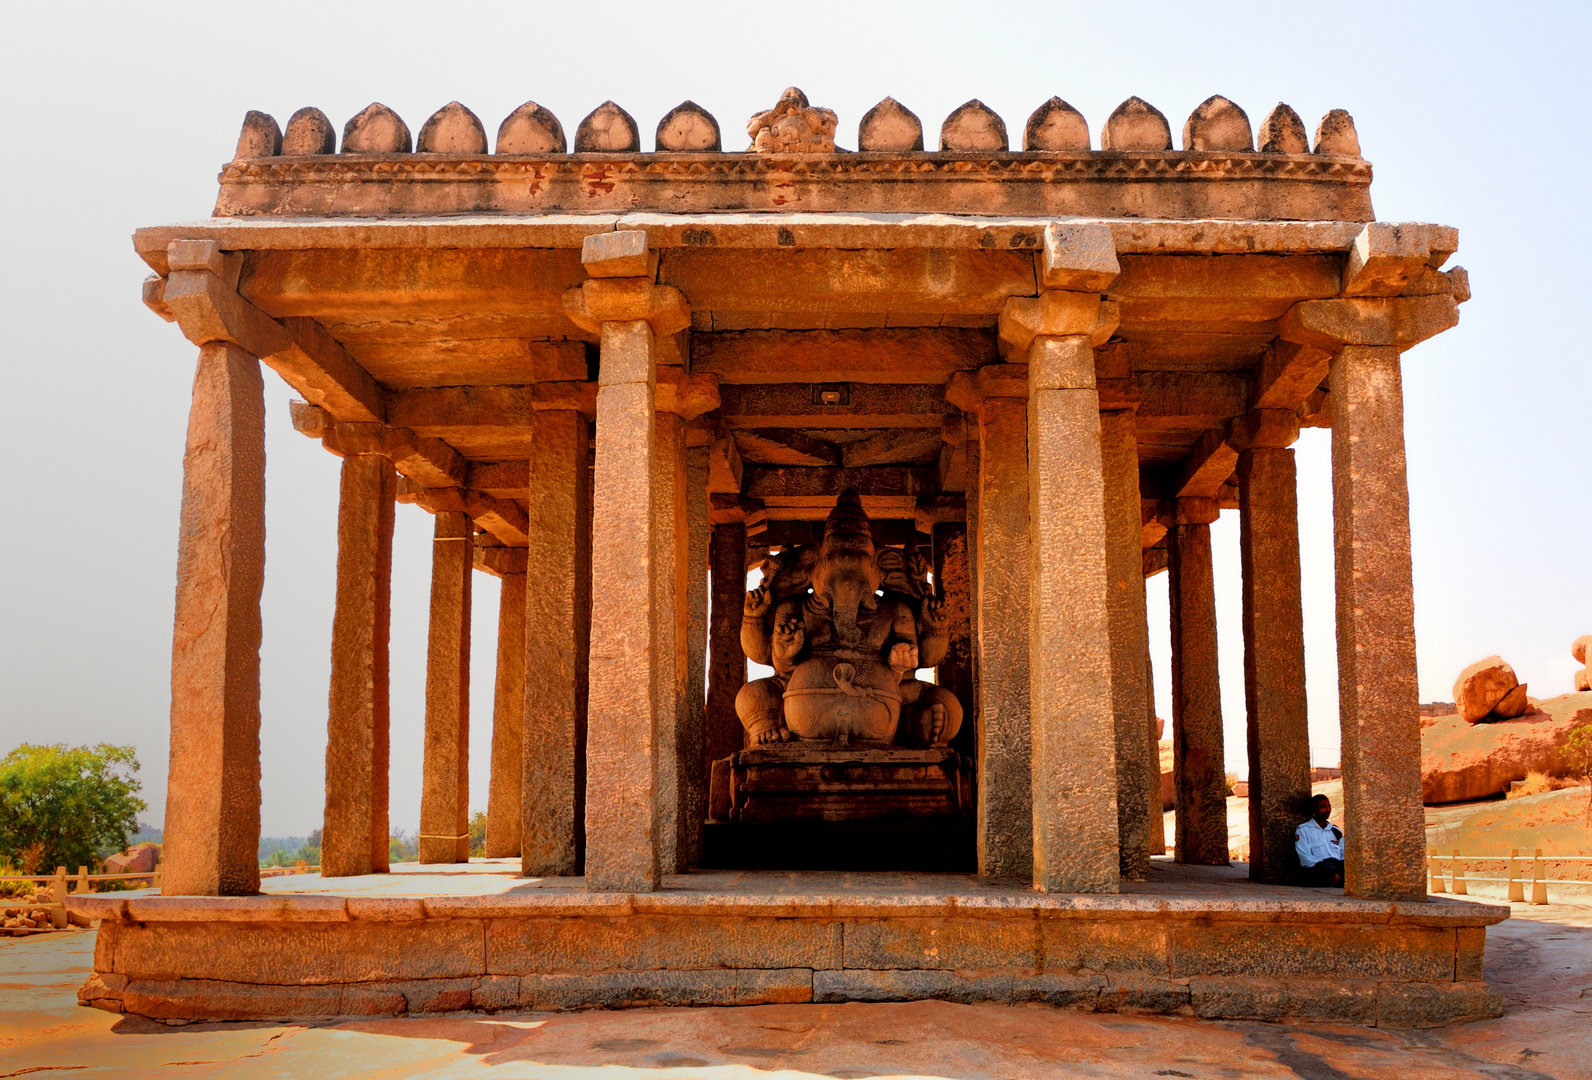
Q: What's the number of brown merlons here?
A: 14